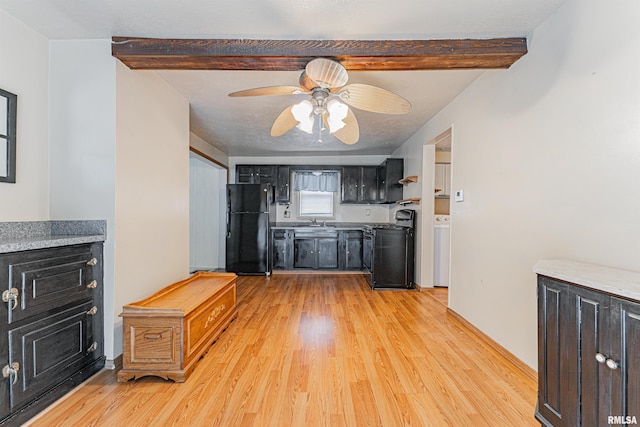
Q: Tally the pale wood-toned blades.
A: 5